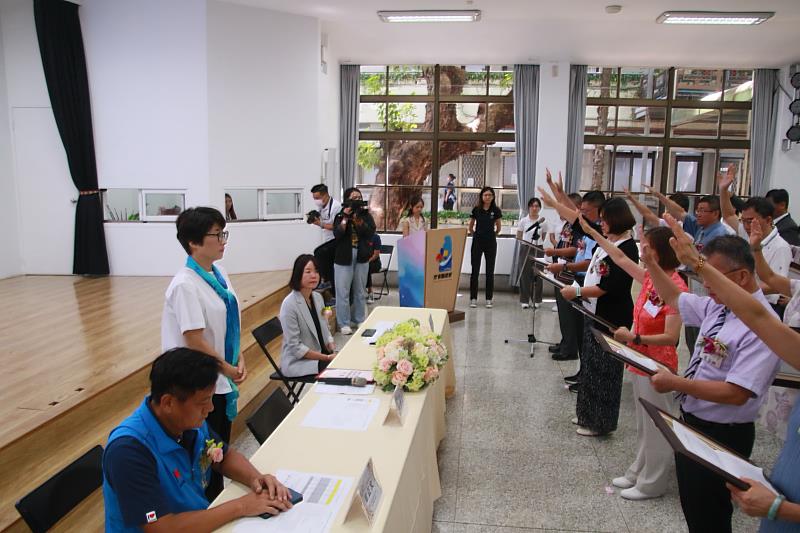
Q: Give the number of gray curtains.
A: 4